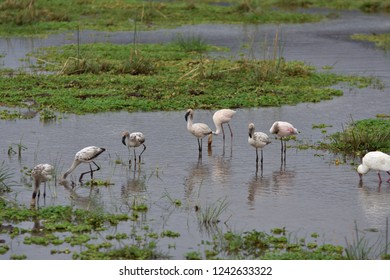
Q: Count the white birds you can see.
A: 8